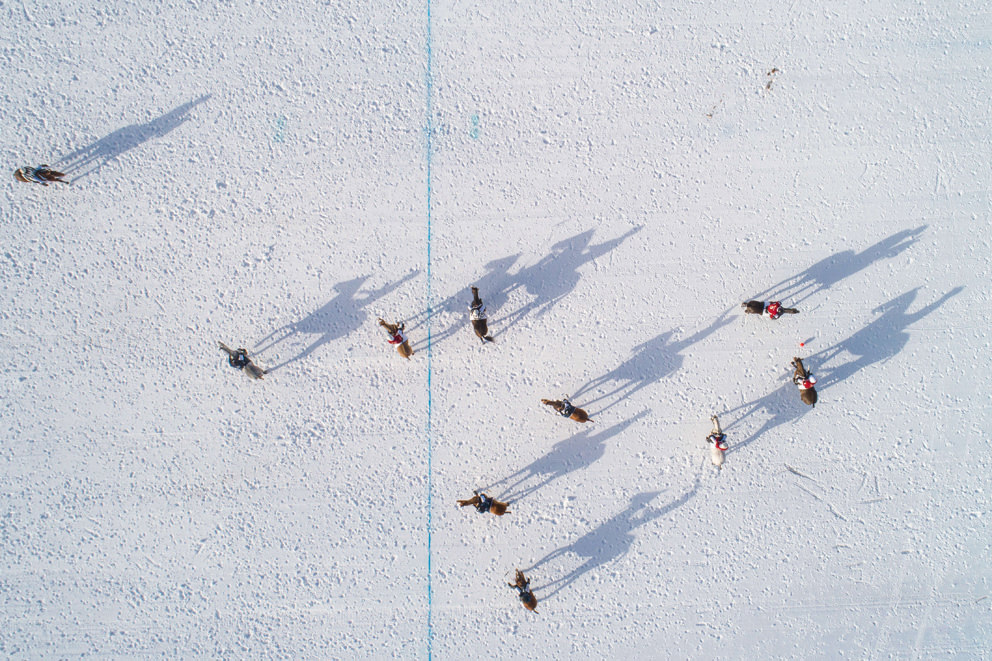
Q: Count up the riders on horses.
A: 10